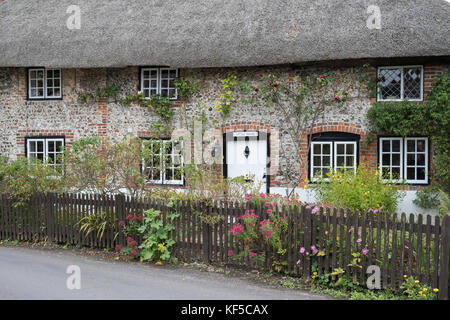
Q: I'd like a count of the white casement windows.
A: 7